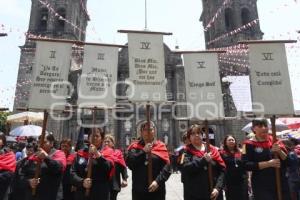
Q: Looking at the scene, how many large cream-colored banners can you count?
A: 5